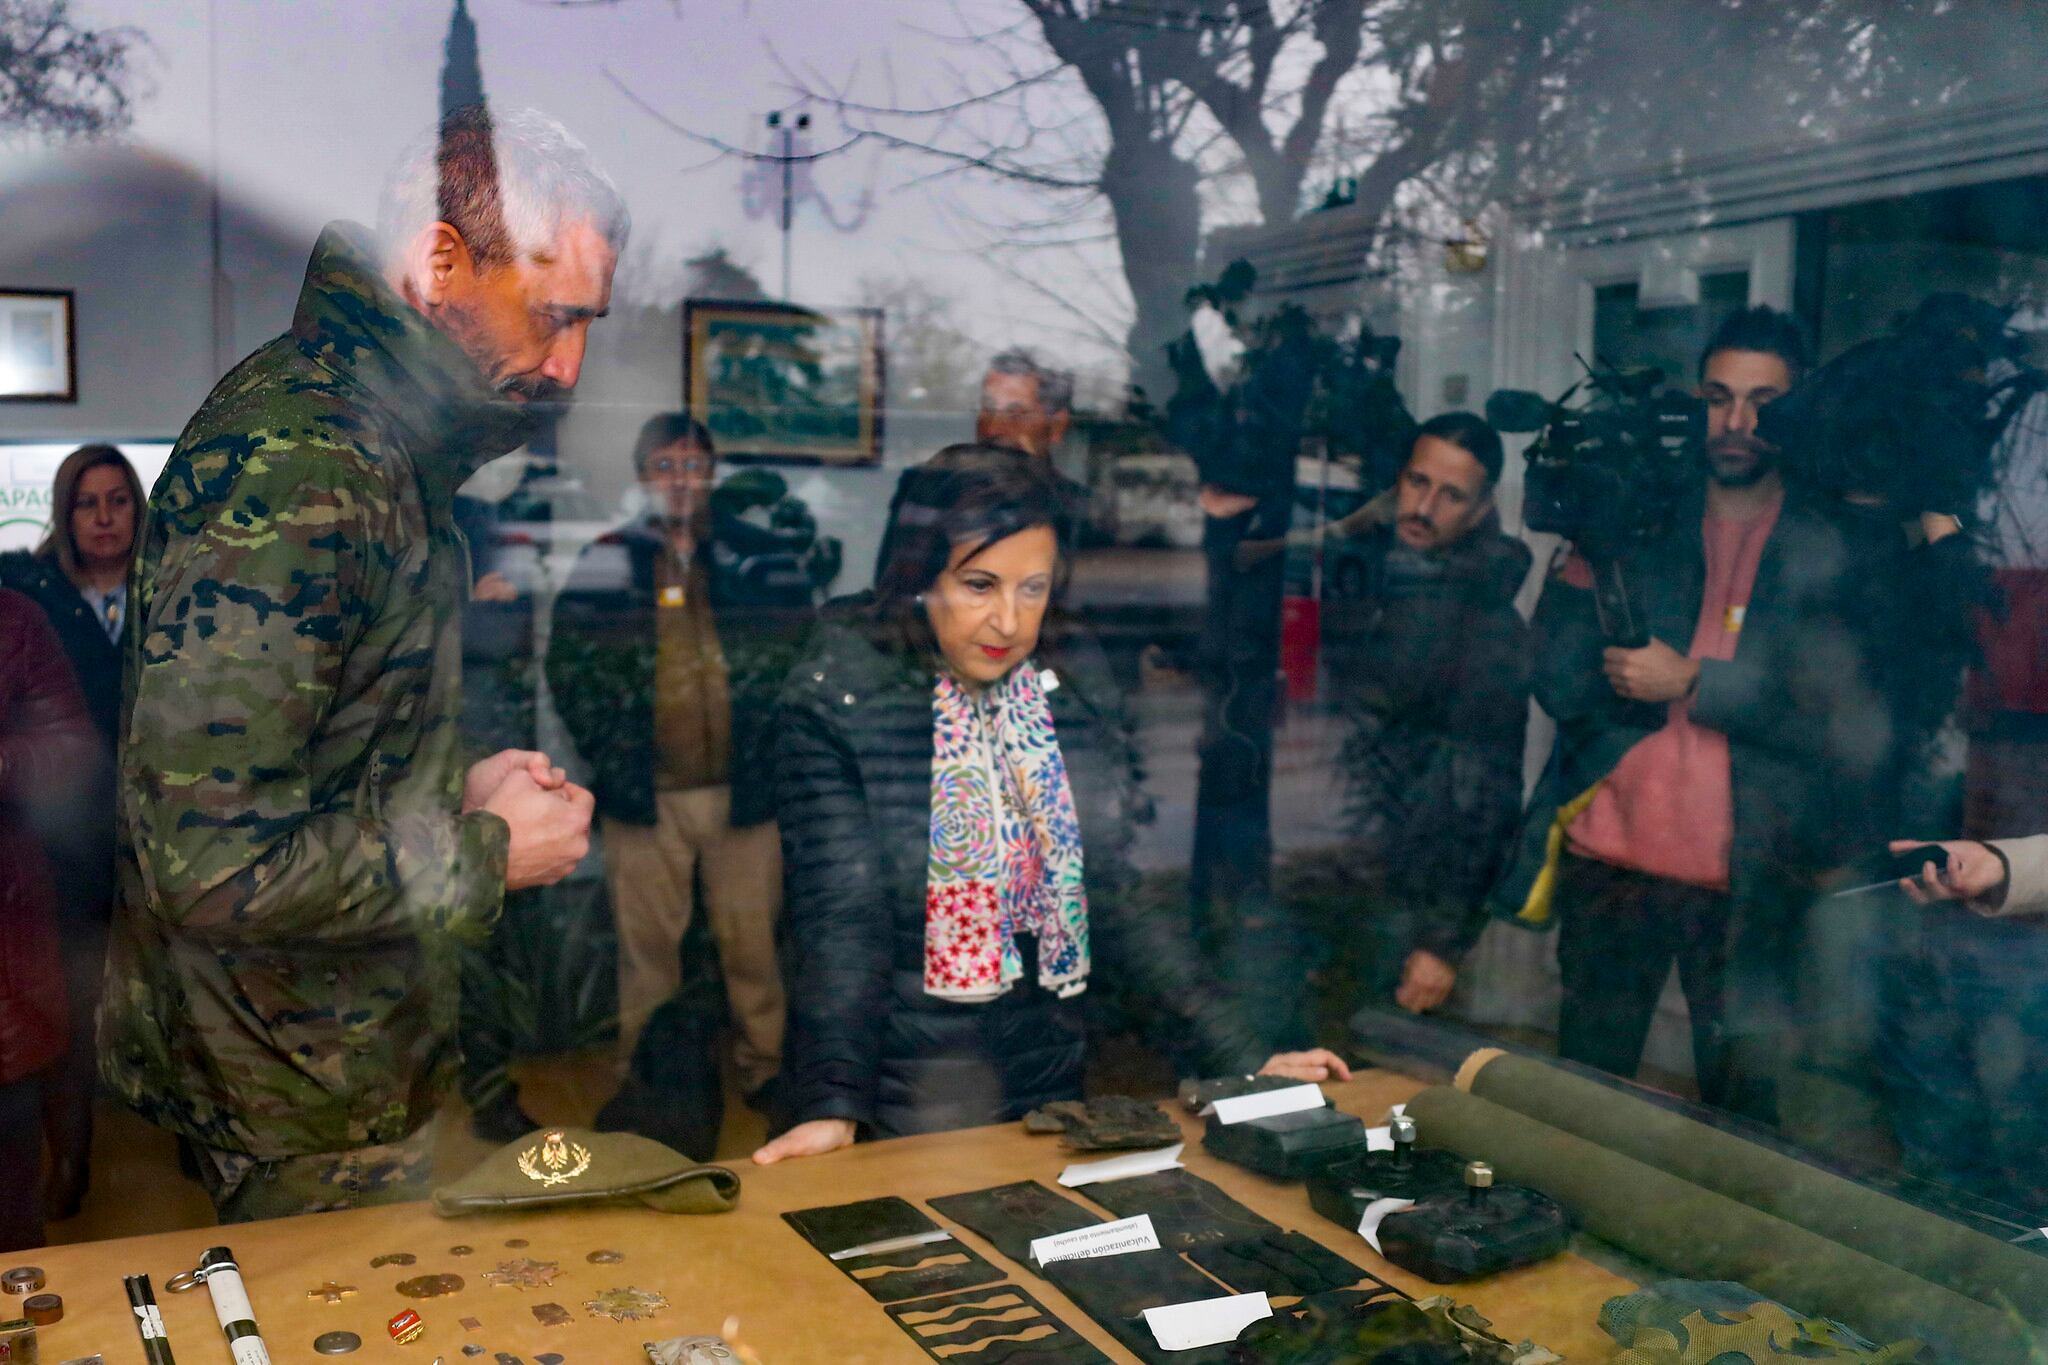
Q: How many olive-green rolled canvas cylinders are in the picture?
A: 2